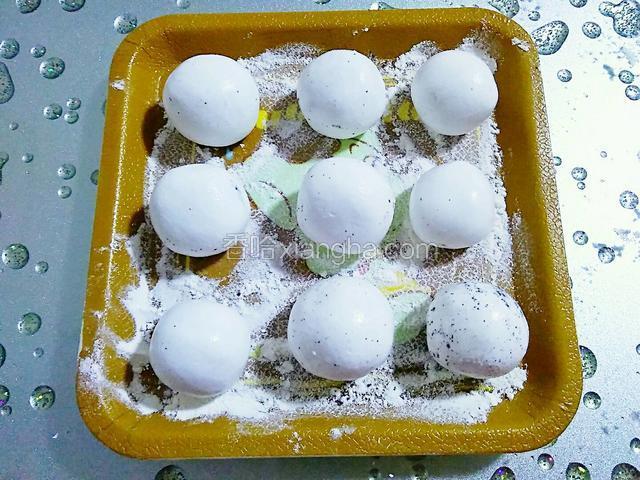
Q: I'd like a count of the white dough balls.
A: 9